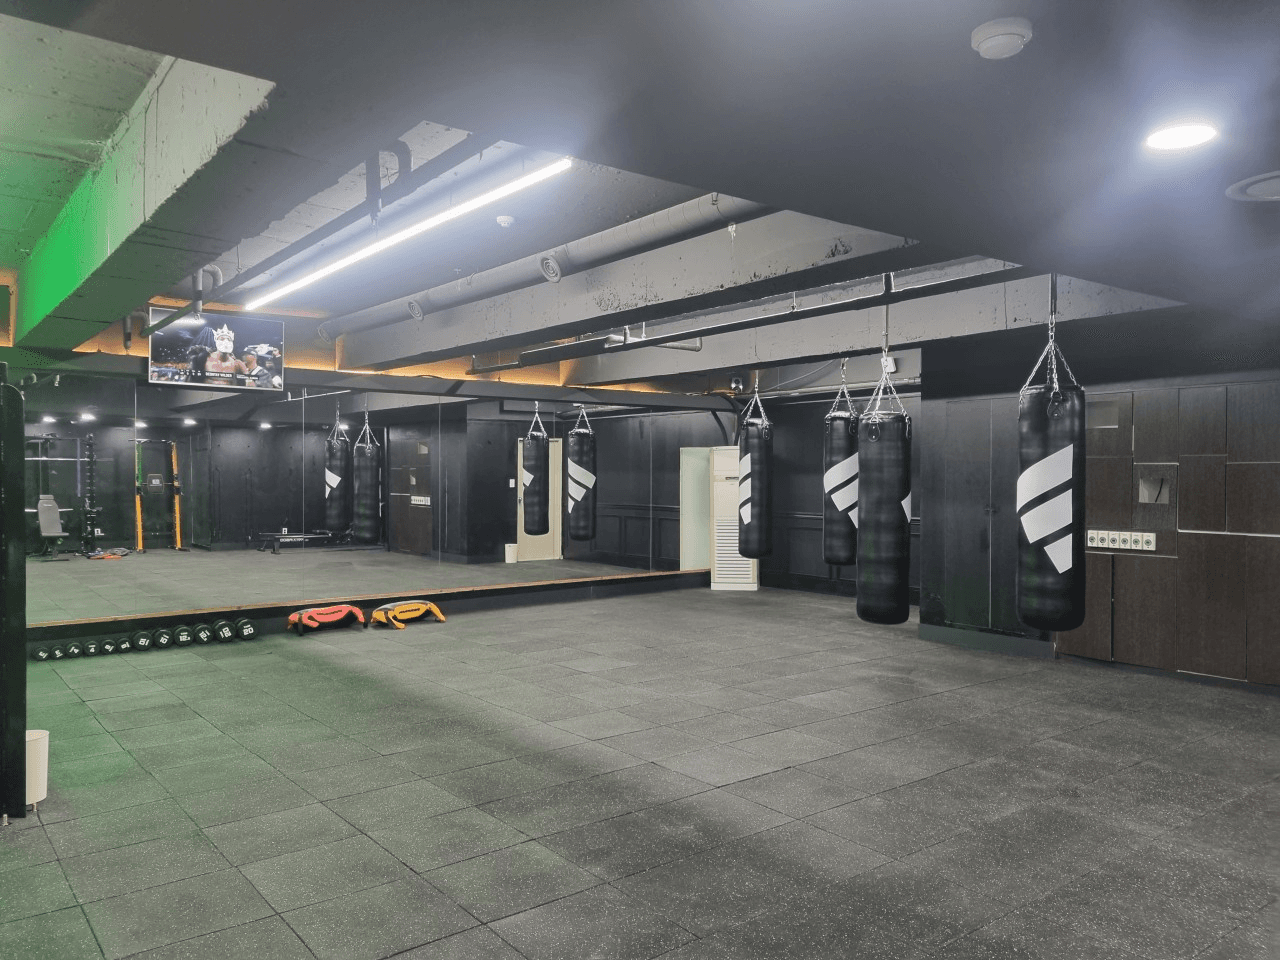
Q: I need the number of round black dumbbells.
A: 12